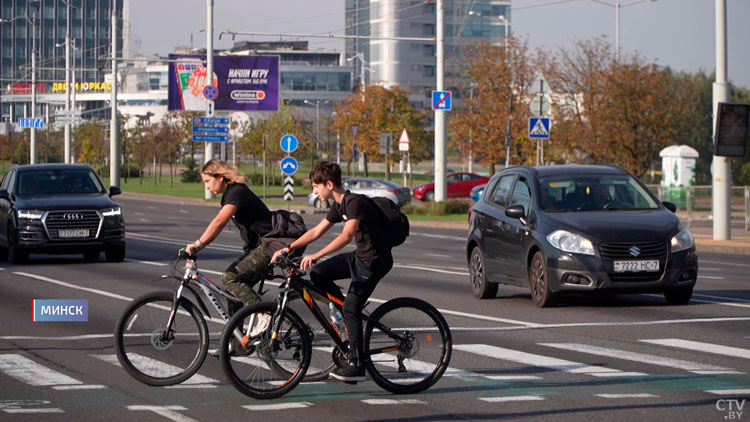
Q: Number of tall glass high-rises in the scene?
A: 2